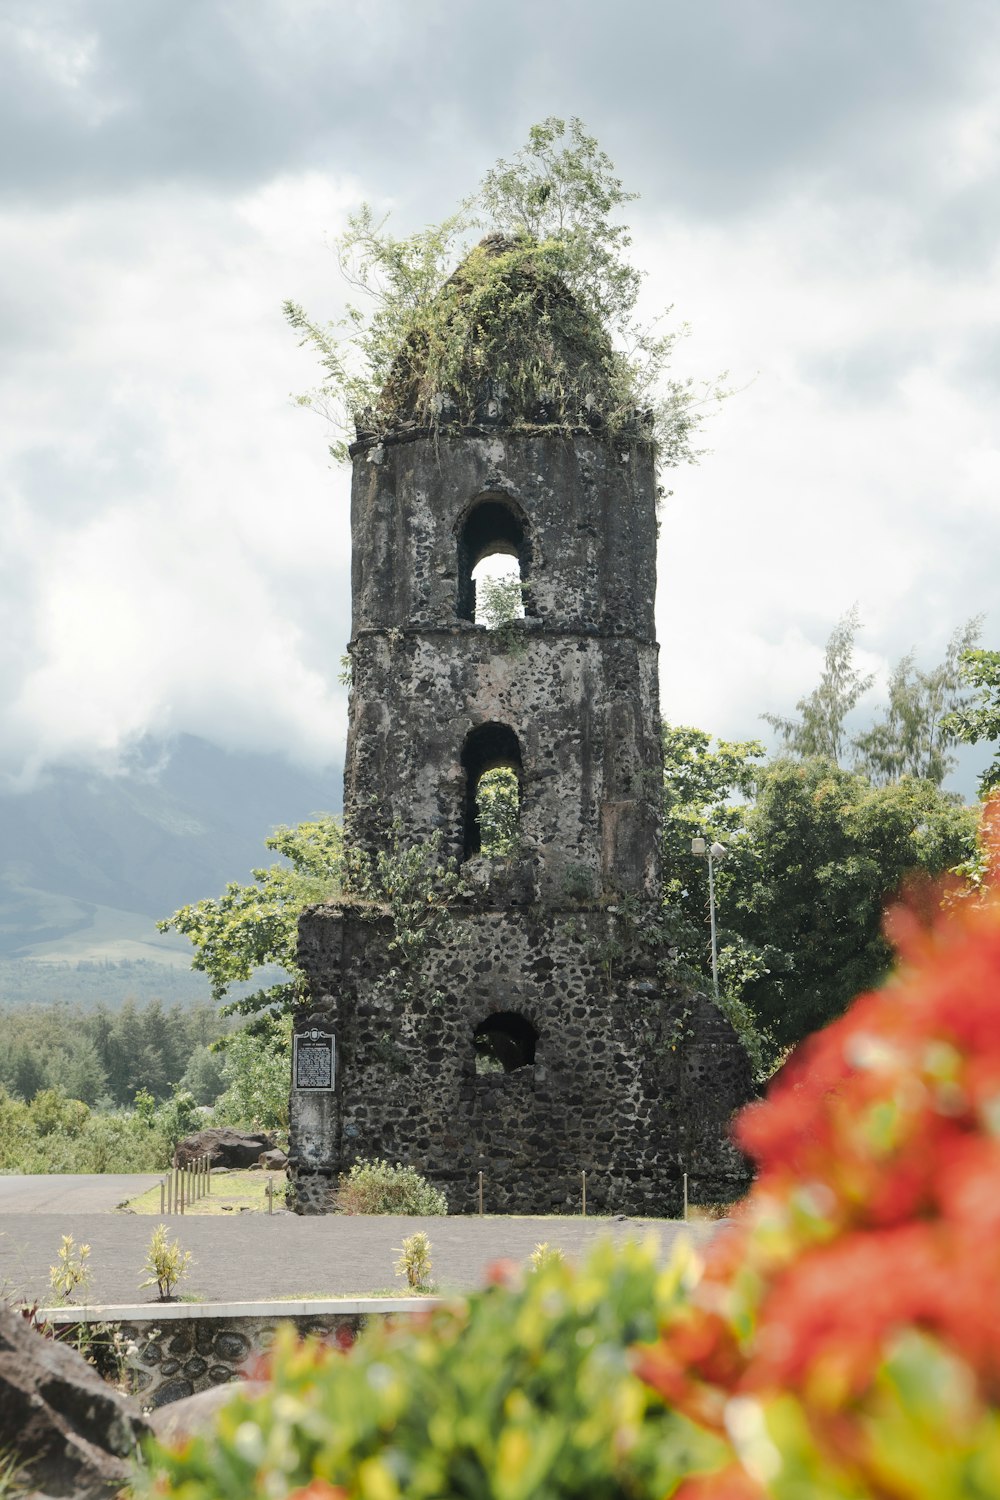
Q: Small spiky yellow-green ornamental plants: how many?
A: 4